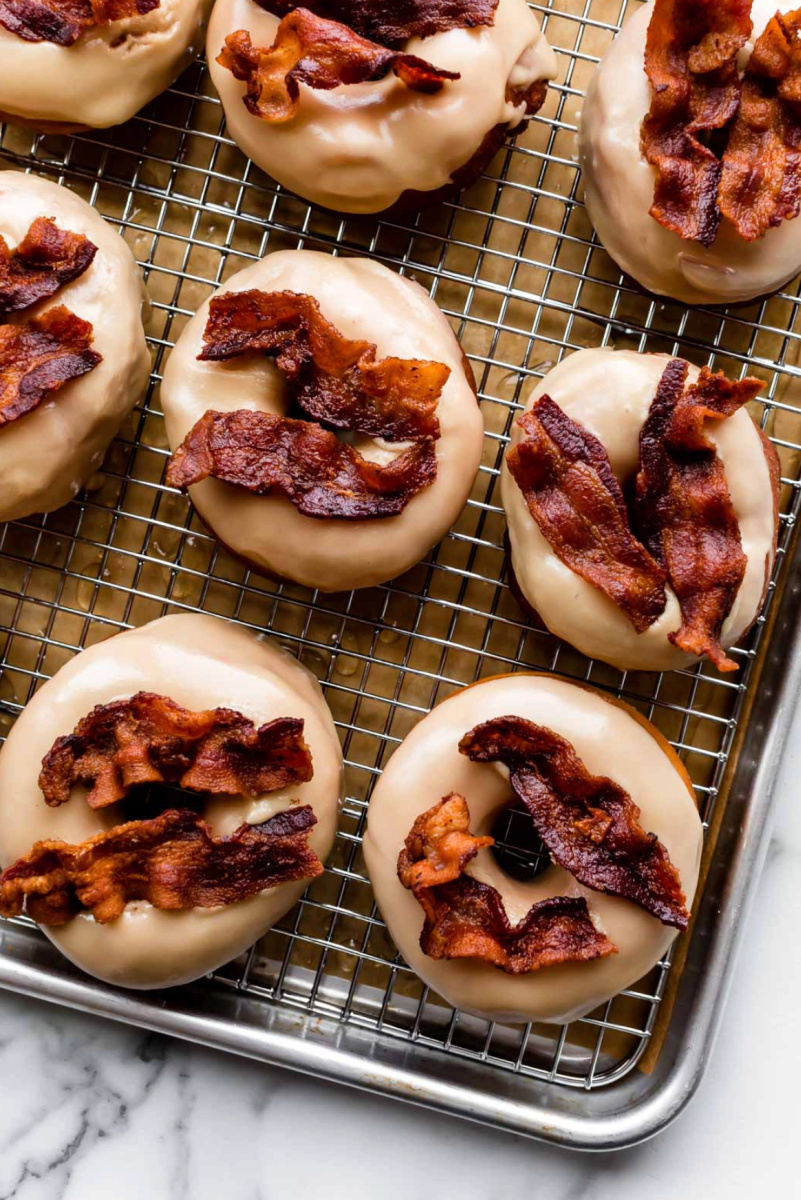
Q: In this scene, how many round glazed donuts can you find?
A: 8